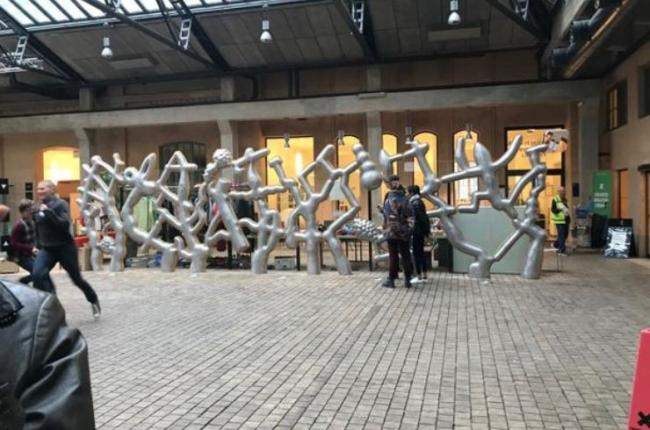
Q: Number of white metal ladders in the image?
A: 4